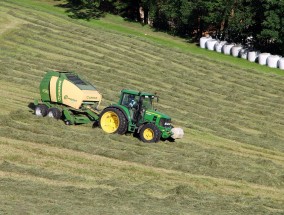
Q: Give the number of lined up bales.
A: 10